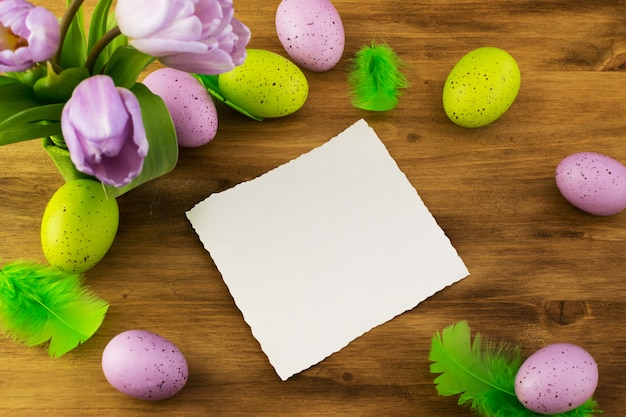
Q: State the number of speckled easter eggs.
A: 8